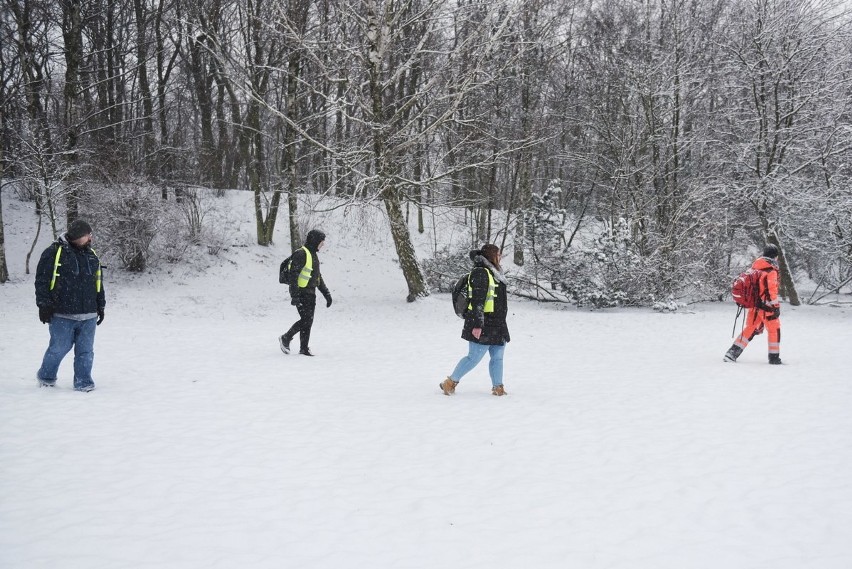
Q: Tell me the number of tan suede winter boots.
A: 2